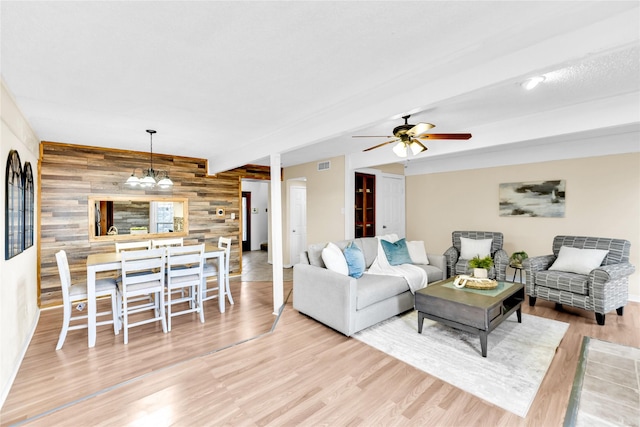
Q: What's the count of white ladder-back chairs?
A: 6